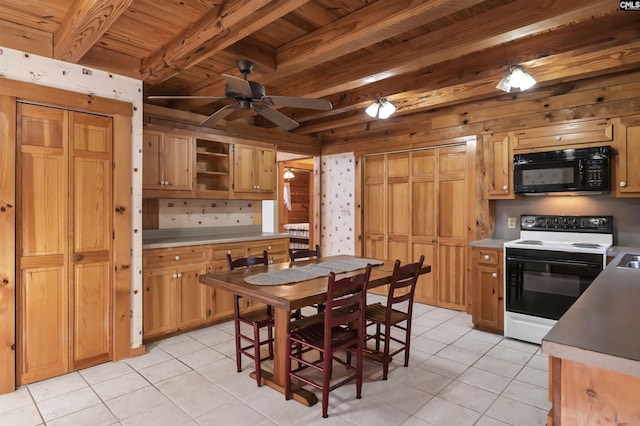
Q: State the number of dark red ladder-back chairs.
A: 4